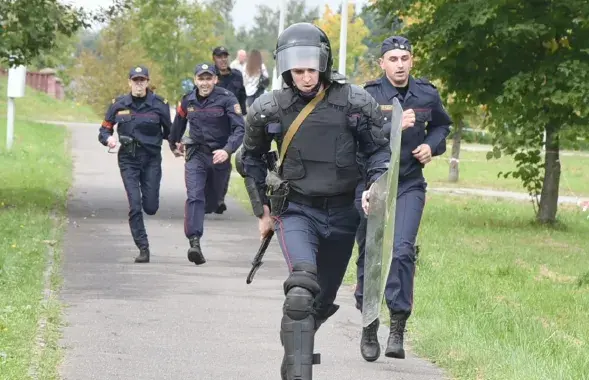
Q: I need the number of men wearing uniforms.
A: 5